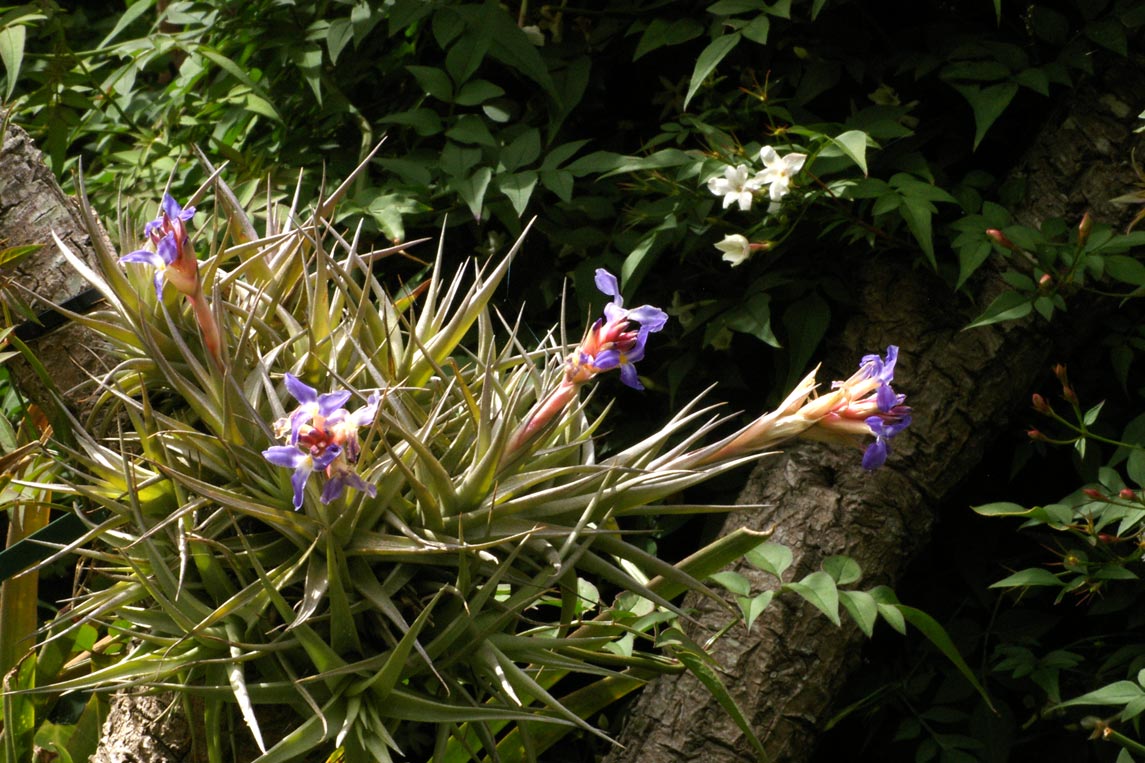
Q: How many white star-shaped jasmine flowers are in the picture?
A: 3